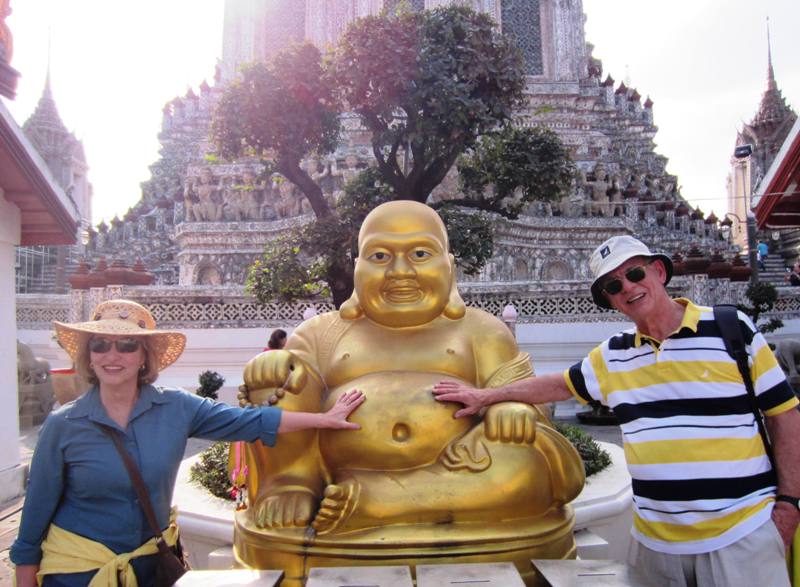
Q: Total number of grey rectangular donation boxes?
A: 4